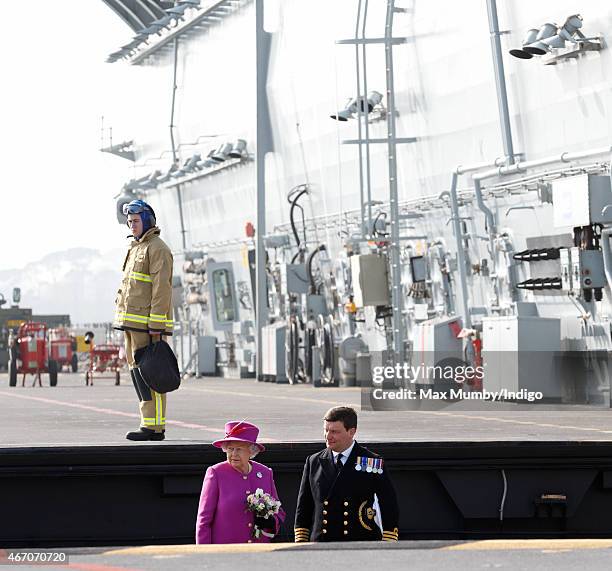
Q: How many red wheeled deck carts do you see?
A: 3